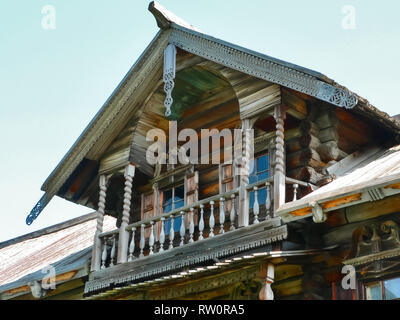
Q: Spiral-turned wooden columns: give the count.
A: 4